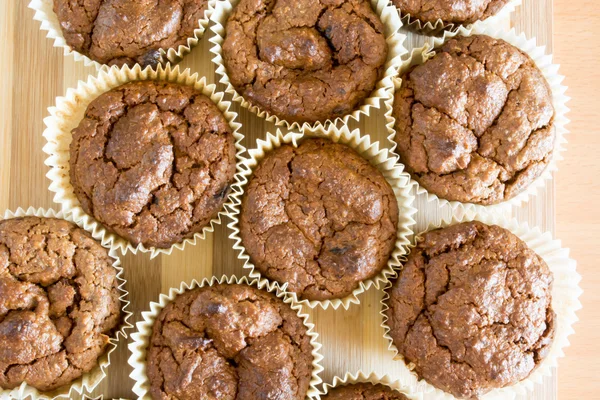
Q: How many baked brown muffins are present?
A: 10